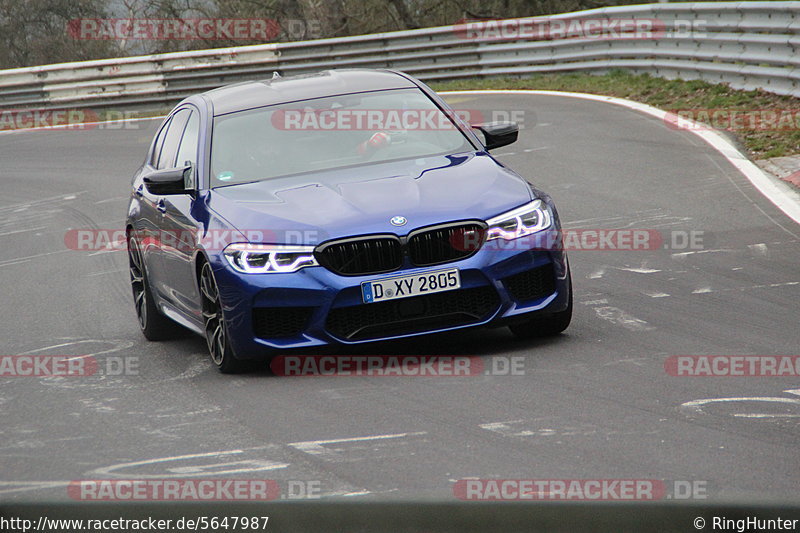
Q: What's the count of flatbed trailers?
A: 0